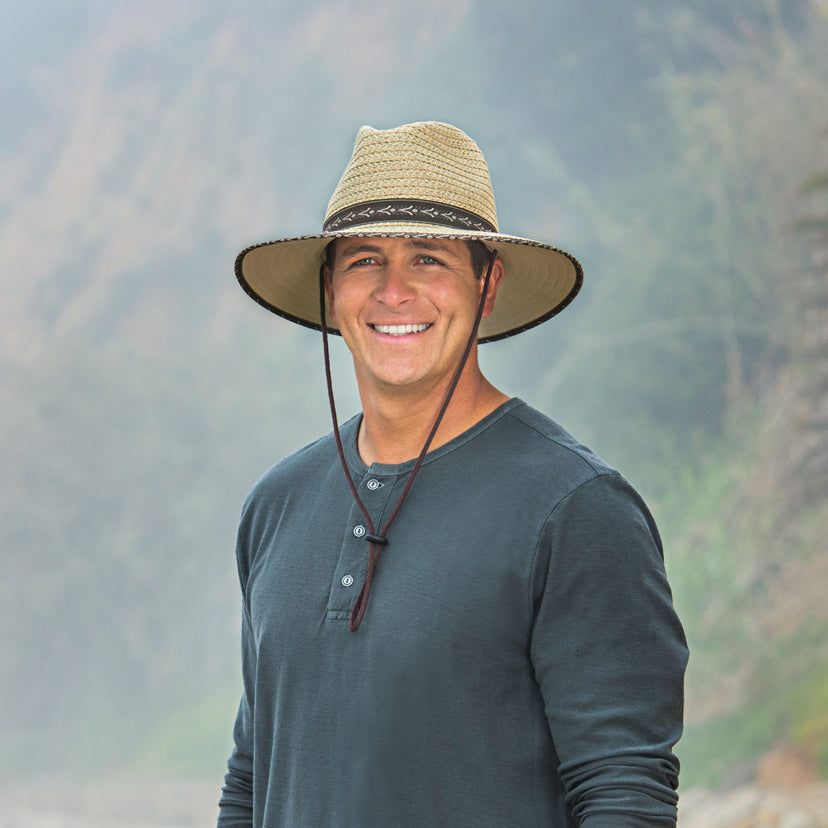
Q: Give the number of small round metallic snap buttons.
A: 3